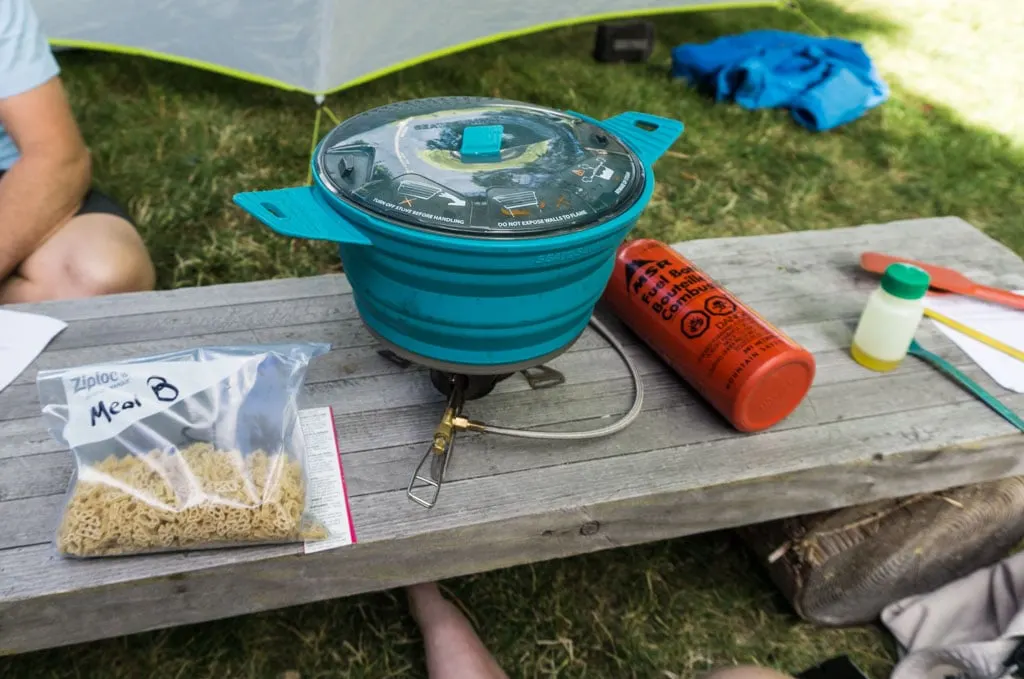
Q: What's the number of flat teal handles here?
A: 2